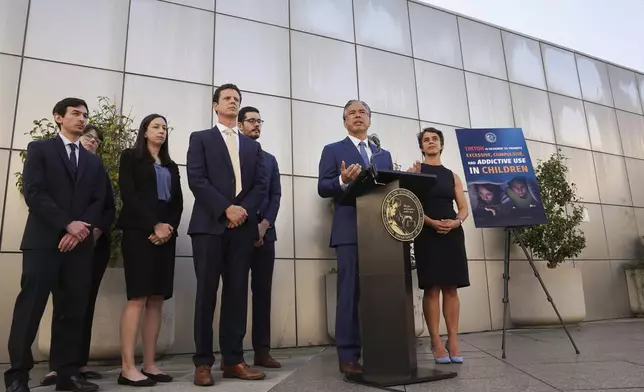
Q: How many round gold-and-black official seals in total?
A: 1